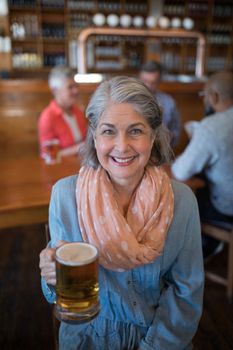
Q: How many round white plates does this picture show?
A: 8